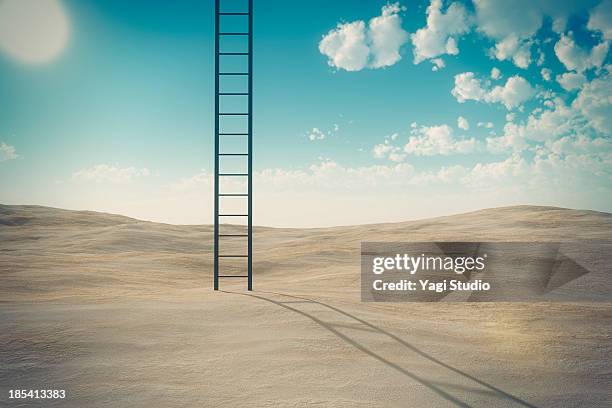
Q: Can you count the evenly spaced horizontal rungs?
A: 14